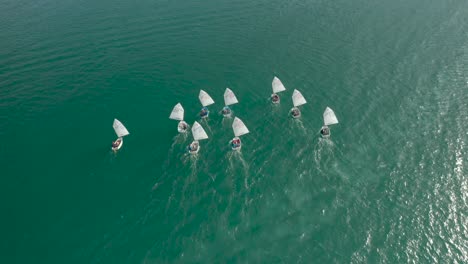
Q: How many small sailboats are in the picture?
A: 9